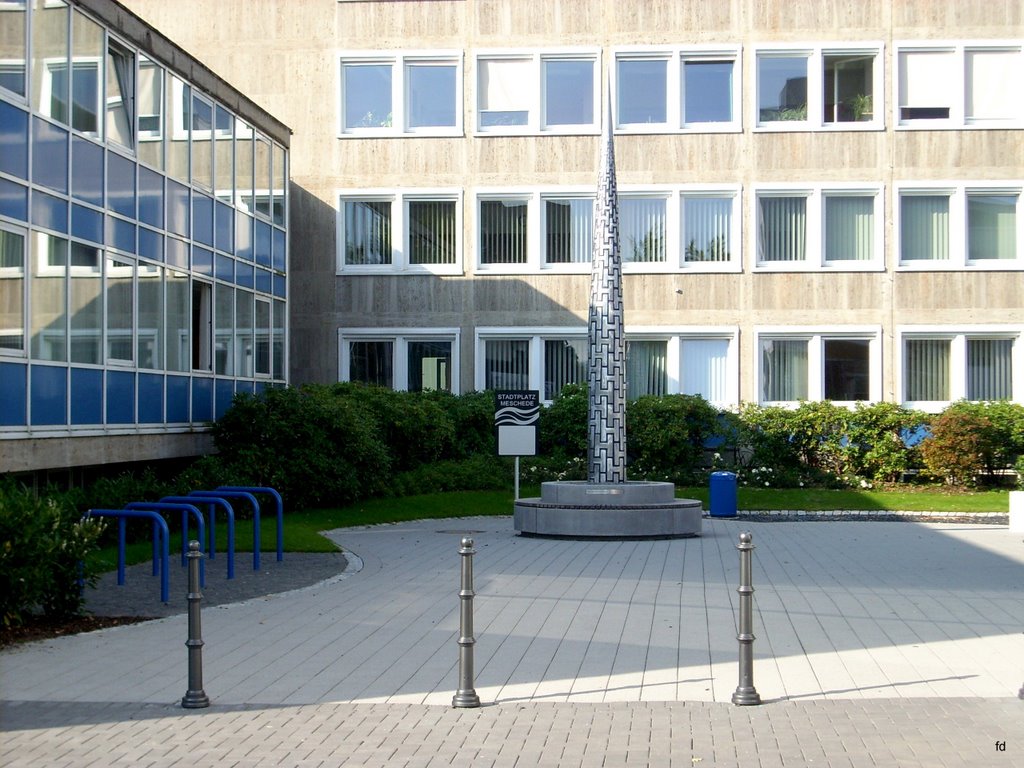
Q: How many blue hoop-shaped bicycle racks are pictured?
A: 5